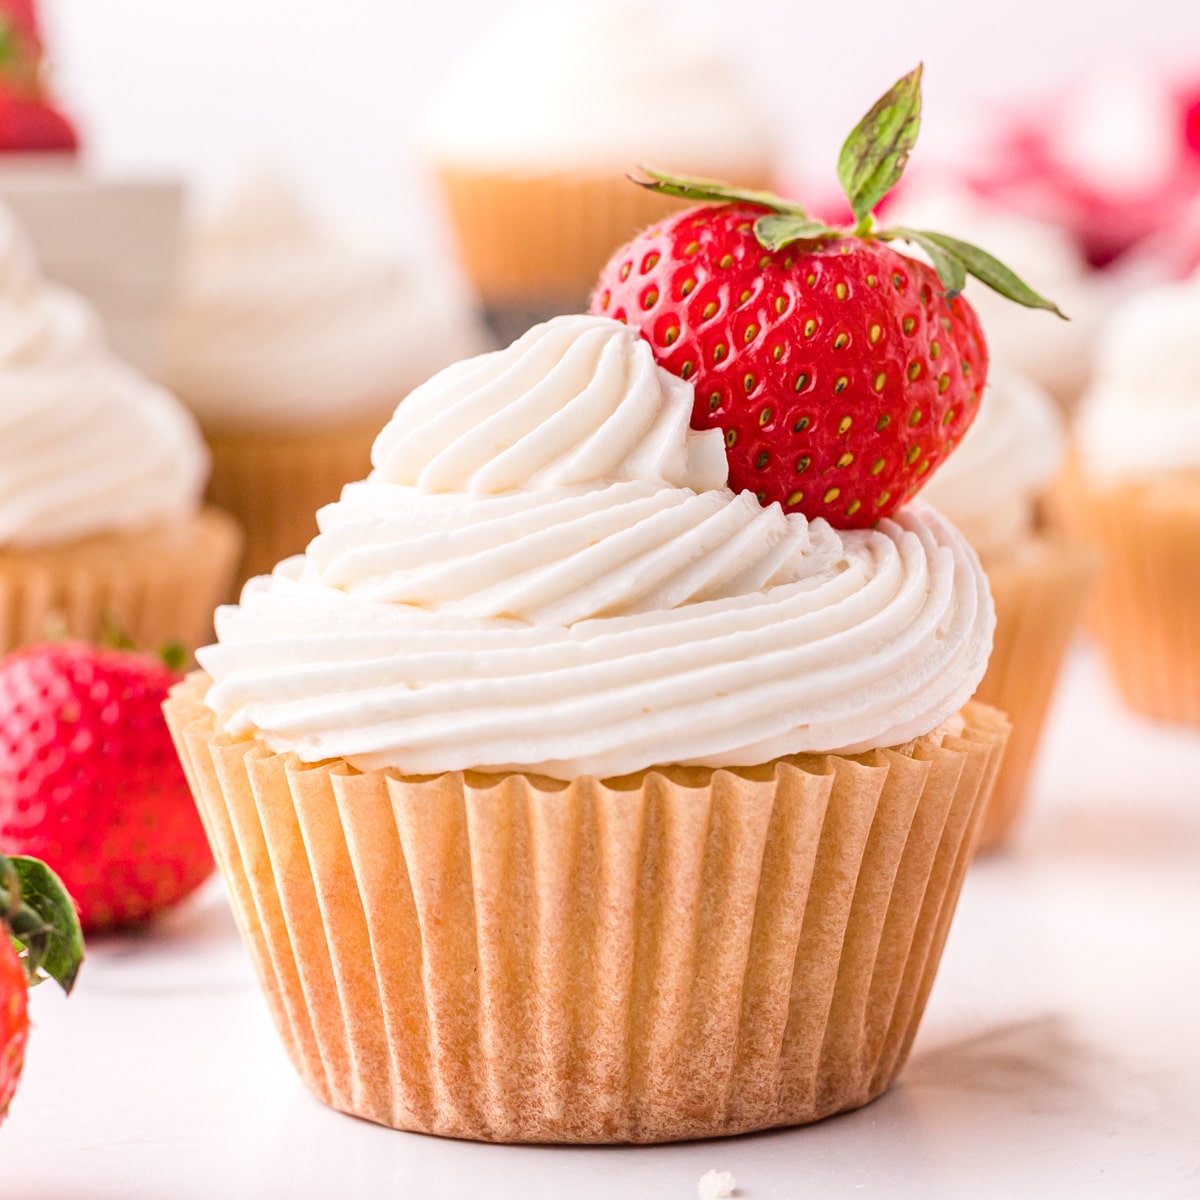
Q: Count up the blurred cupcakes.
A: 6